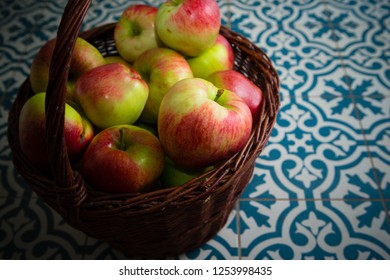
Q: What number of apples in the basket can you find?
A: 12